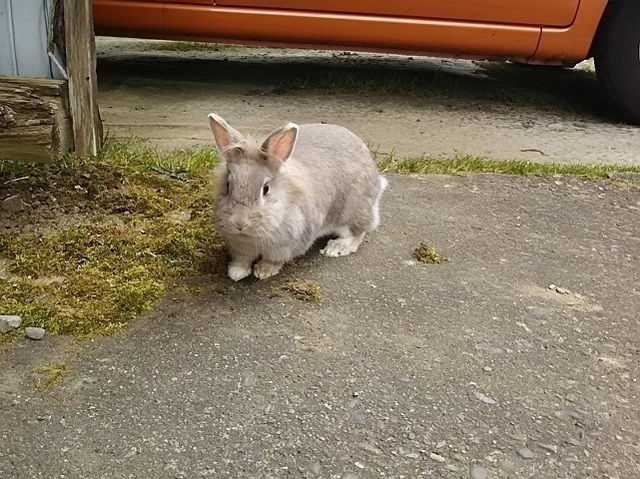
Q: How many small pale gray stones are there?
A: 2